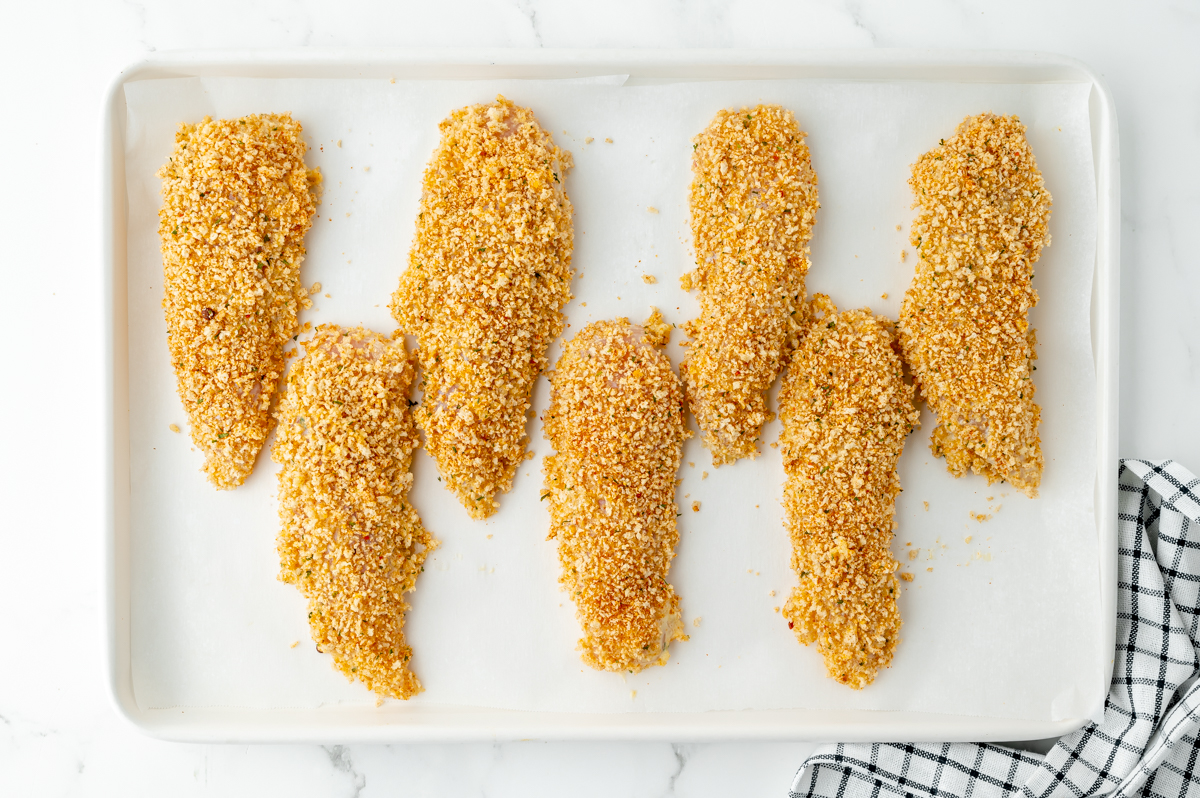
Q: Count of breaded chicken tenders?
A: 7